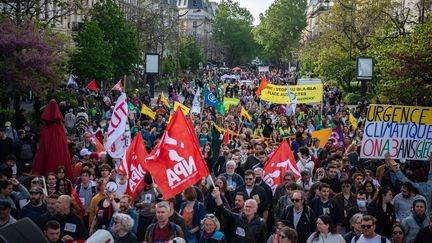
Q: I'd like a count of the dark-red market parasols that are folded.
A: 1